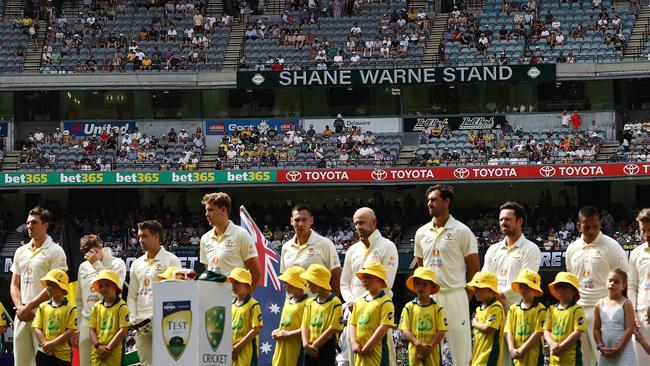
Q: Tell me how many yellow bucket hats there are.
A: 11